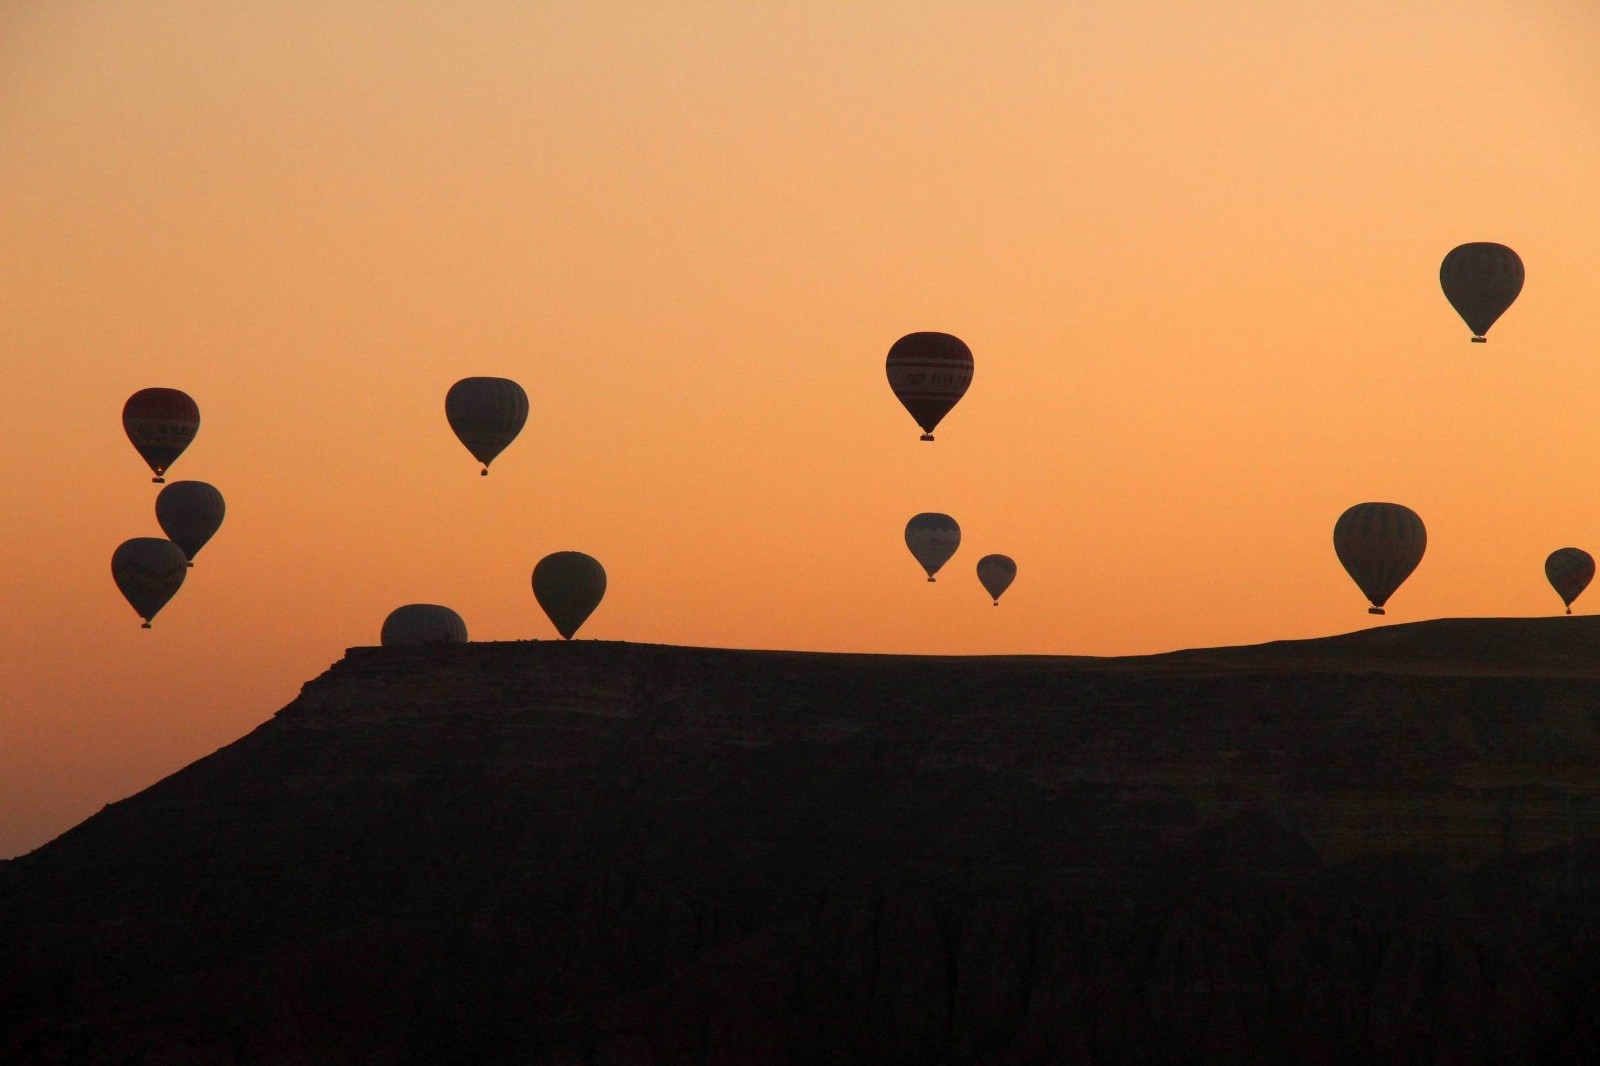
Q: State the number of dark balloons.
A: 12